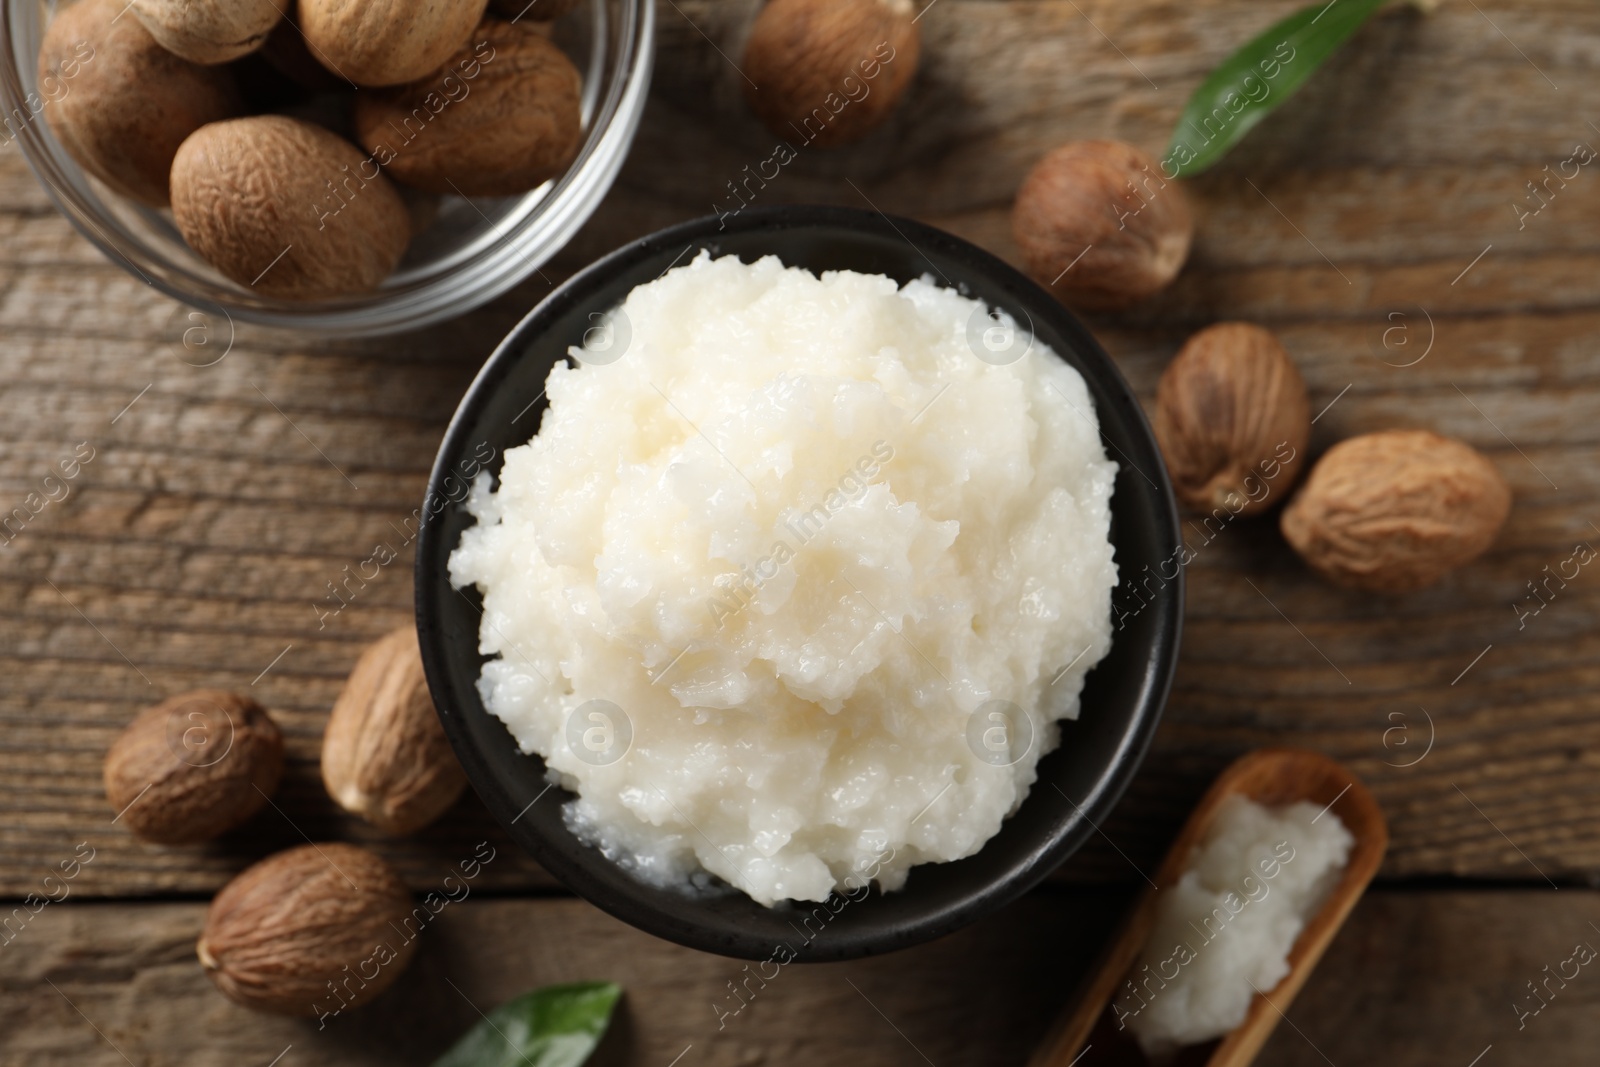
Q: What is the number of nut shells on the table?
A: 7